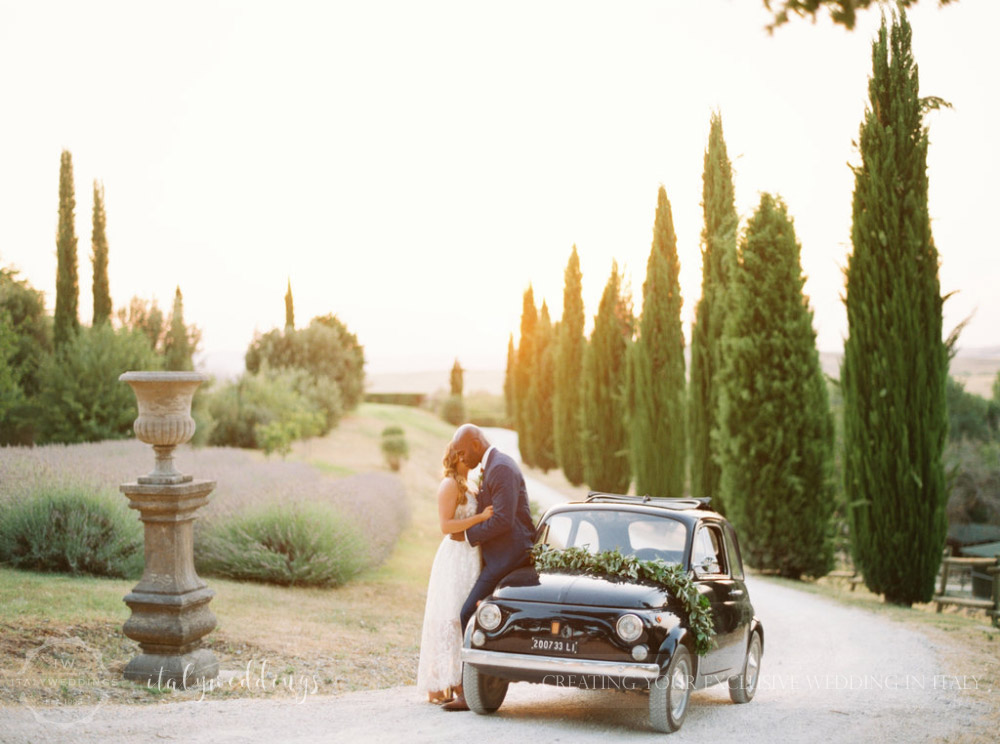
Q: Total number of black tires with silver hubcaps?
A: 2